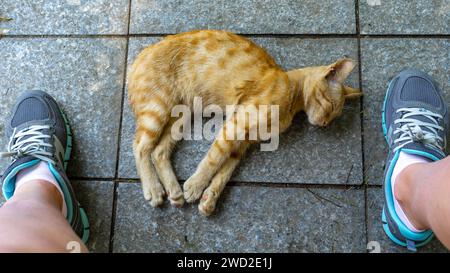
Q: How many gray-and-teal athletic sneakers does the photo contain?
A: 2